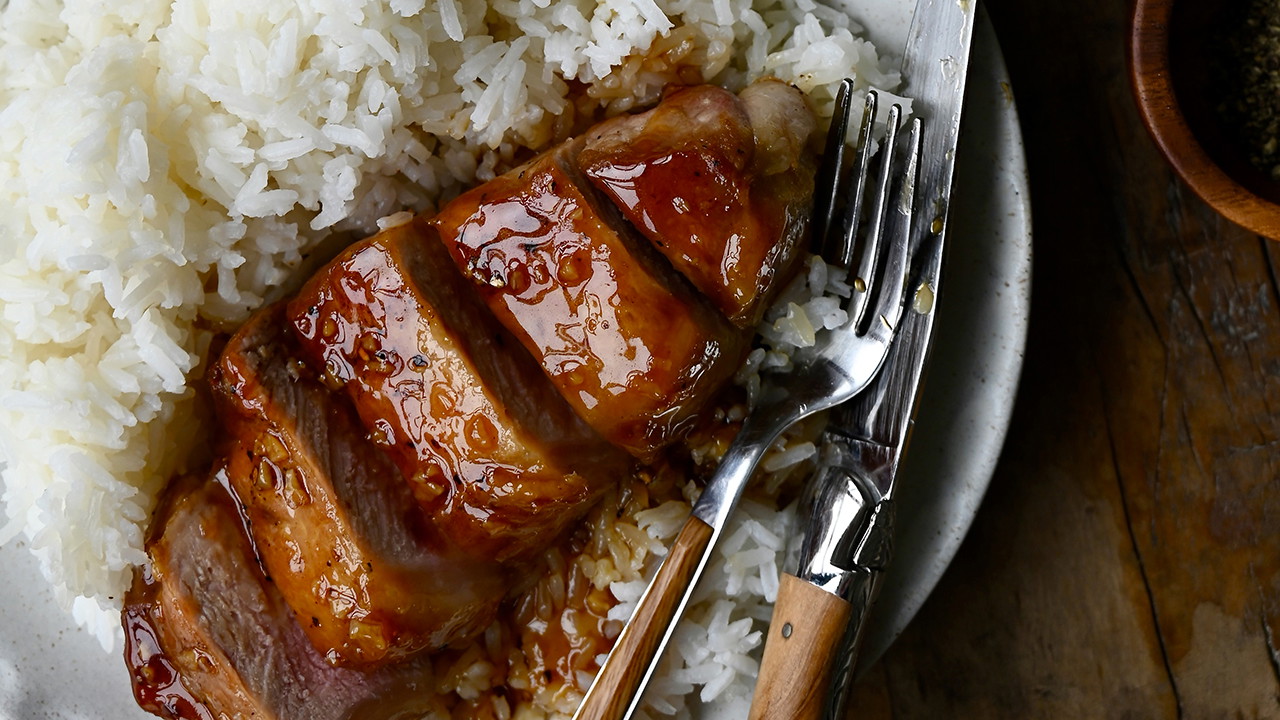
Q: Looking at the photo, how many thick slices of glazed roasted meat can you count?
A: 5